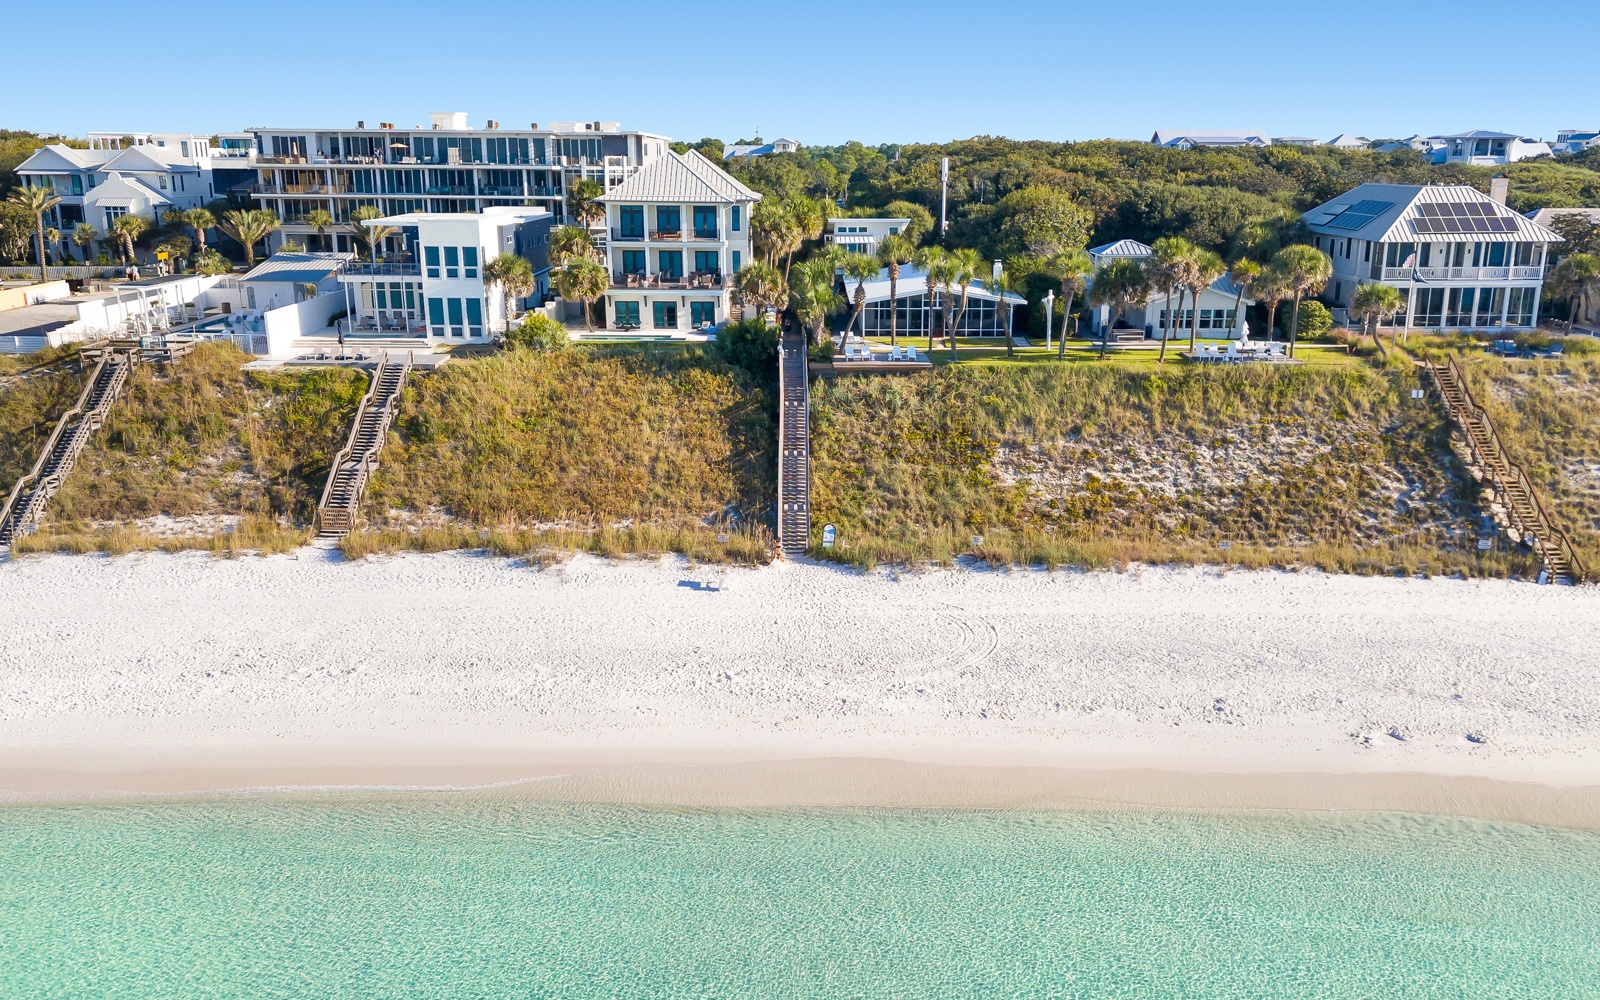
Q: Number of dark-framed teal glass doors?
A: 9